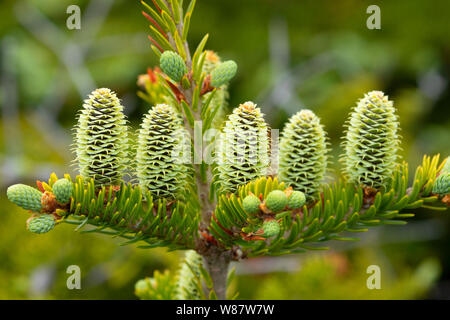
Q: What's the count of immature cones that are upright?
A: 5